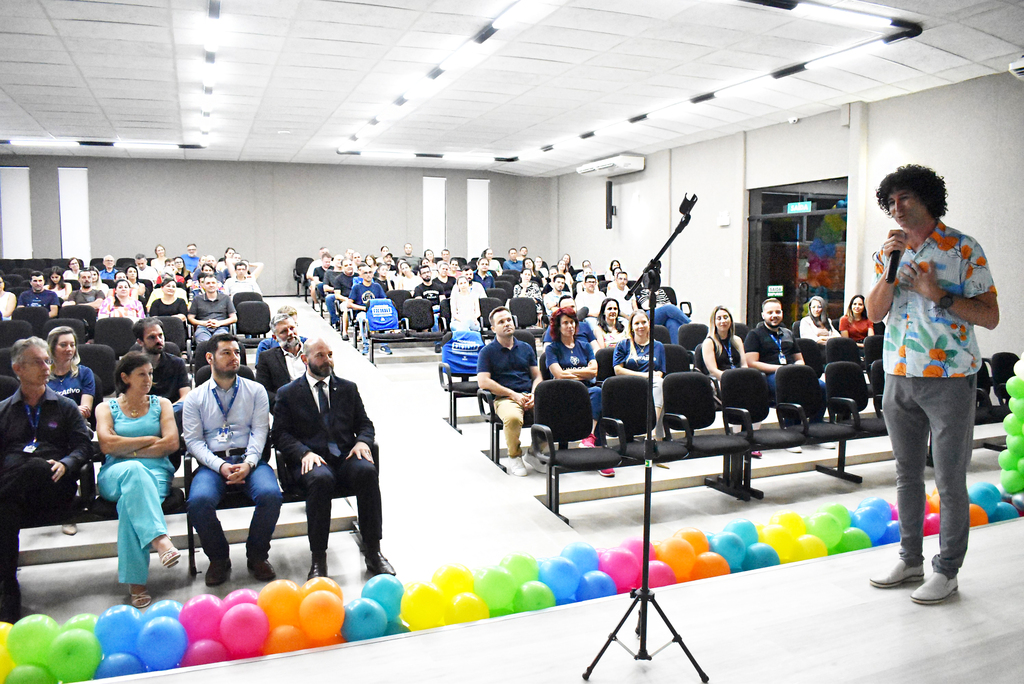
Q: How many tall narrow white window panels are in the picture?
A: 4